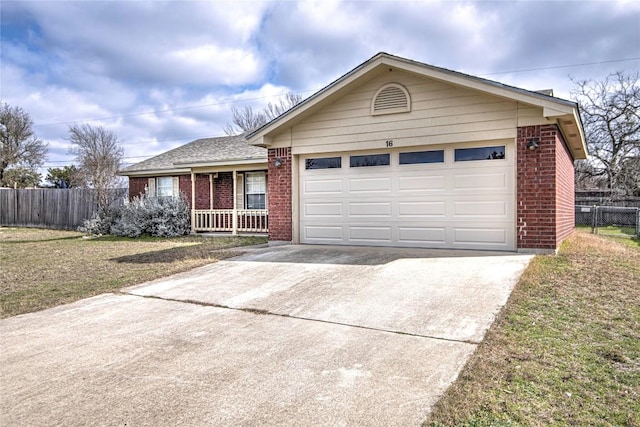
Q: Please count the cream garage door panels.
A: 12